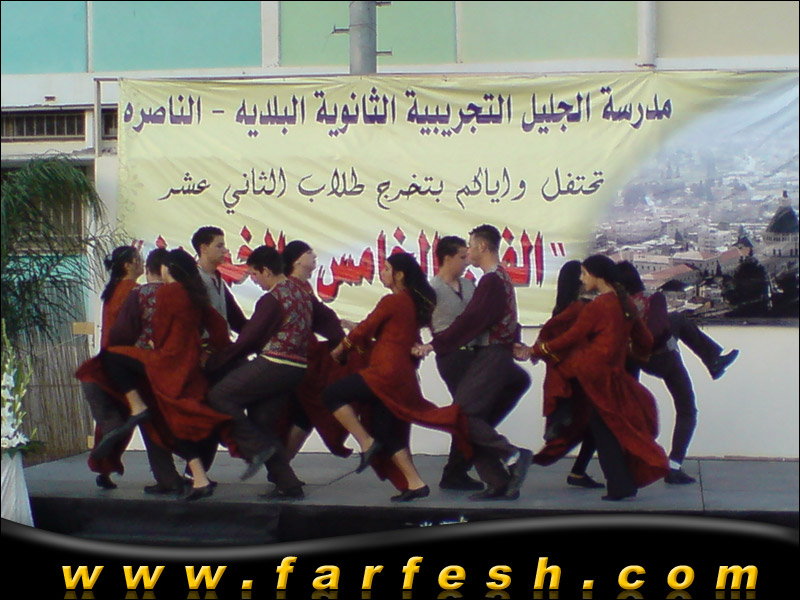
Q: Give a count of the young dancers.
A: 12